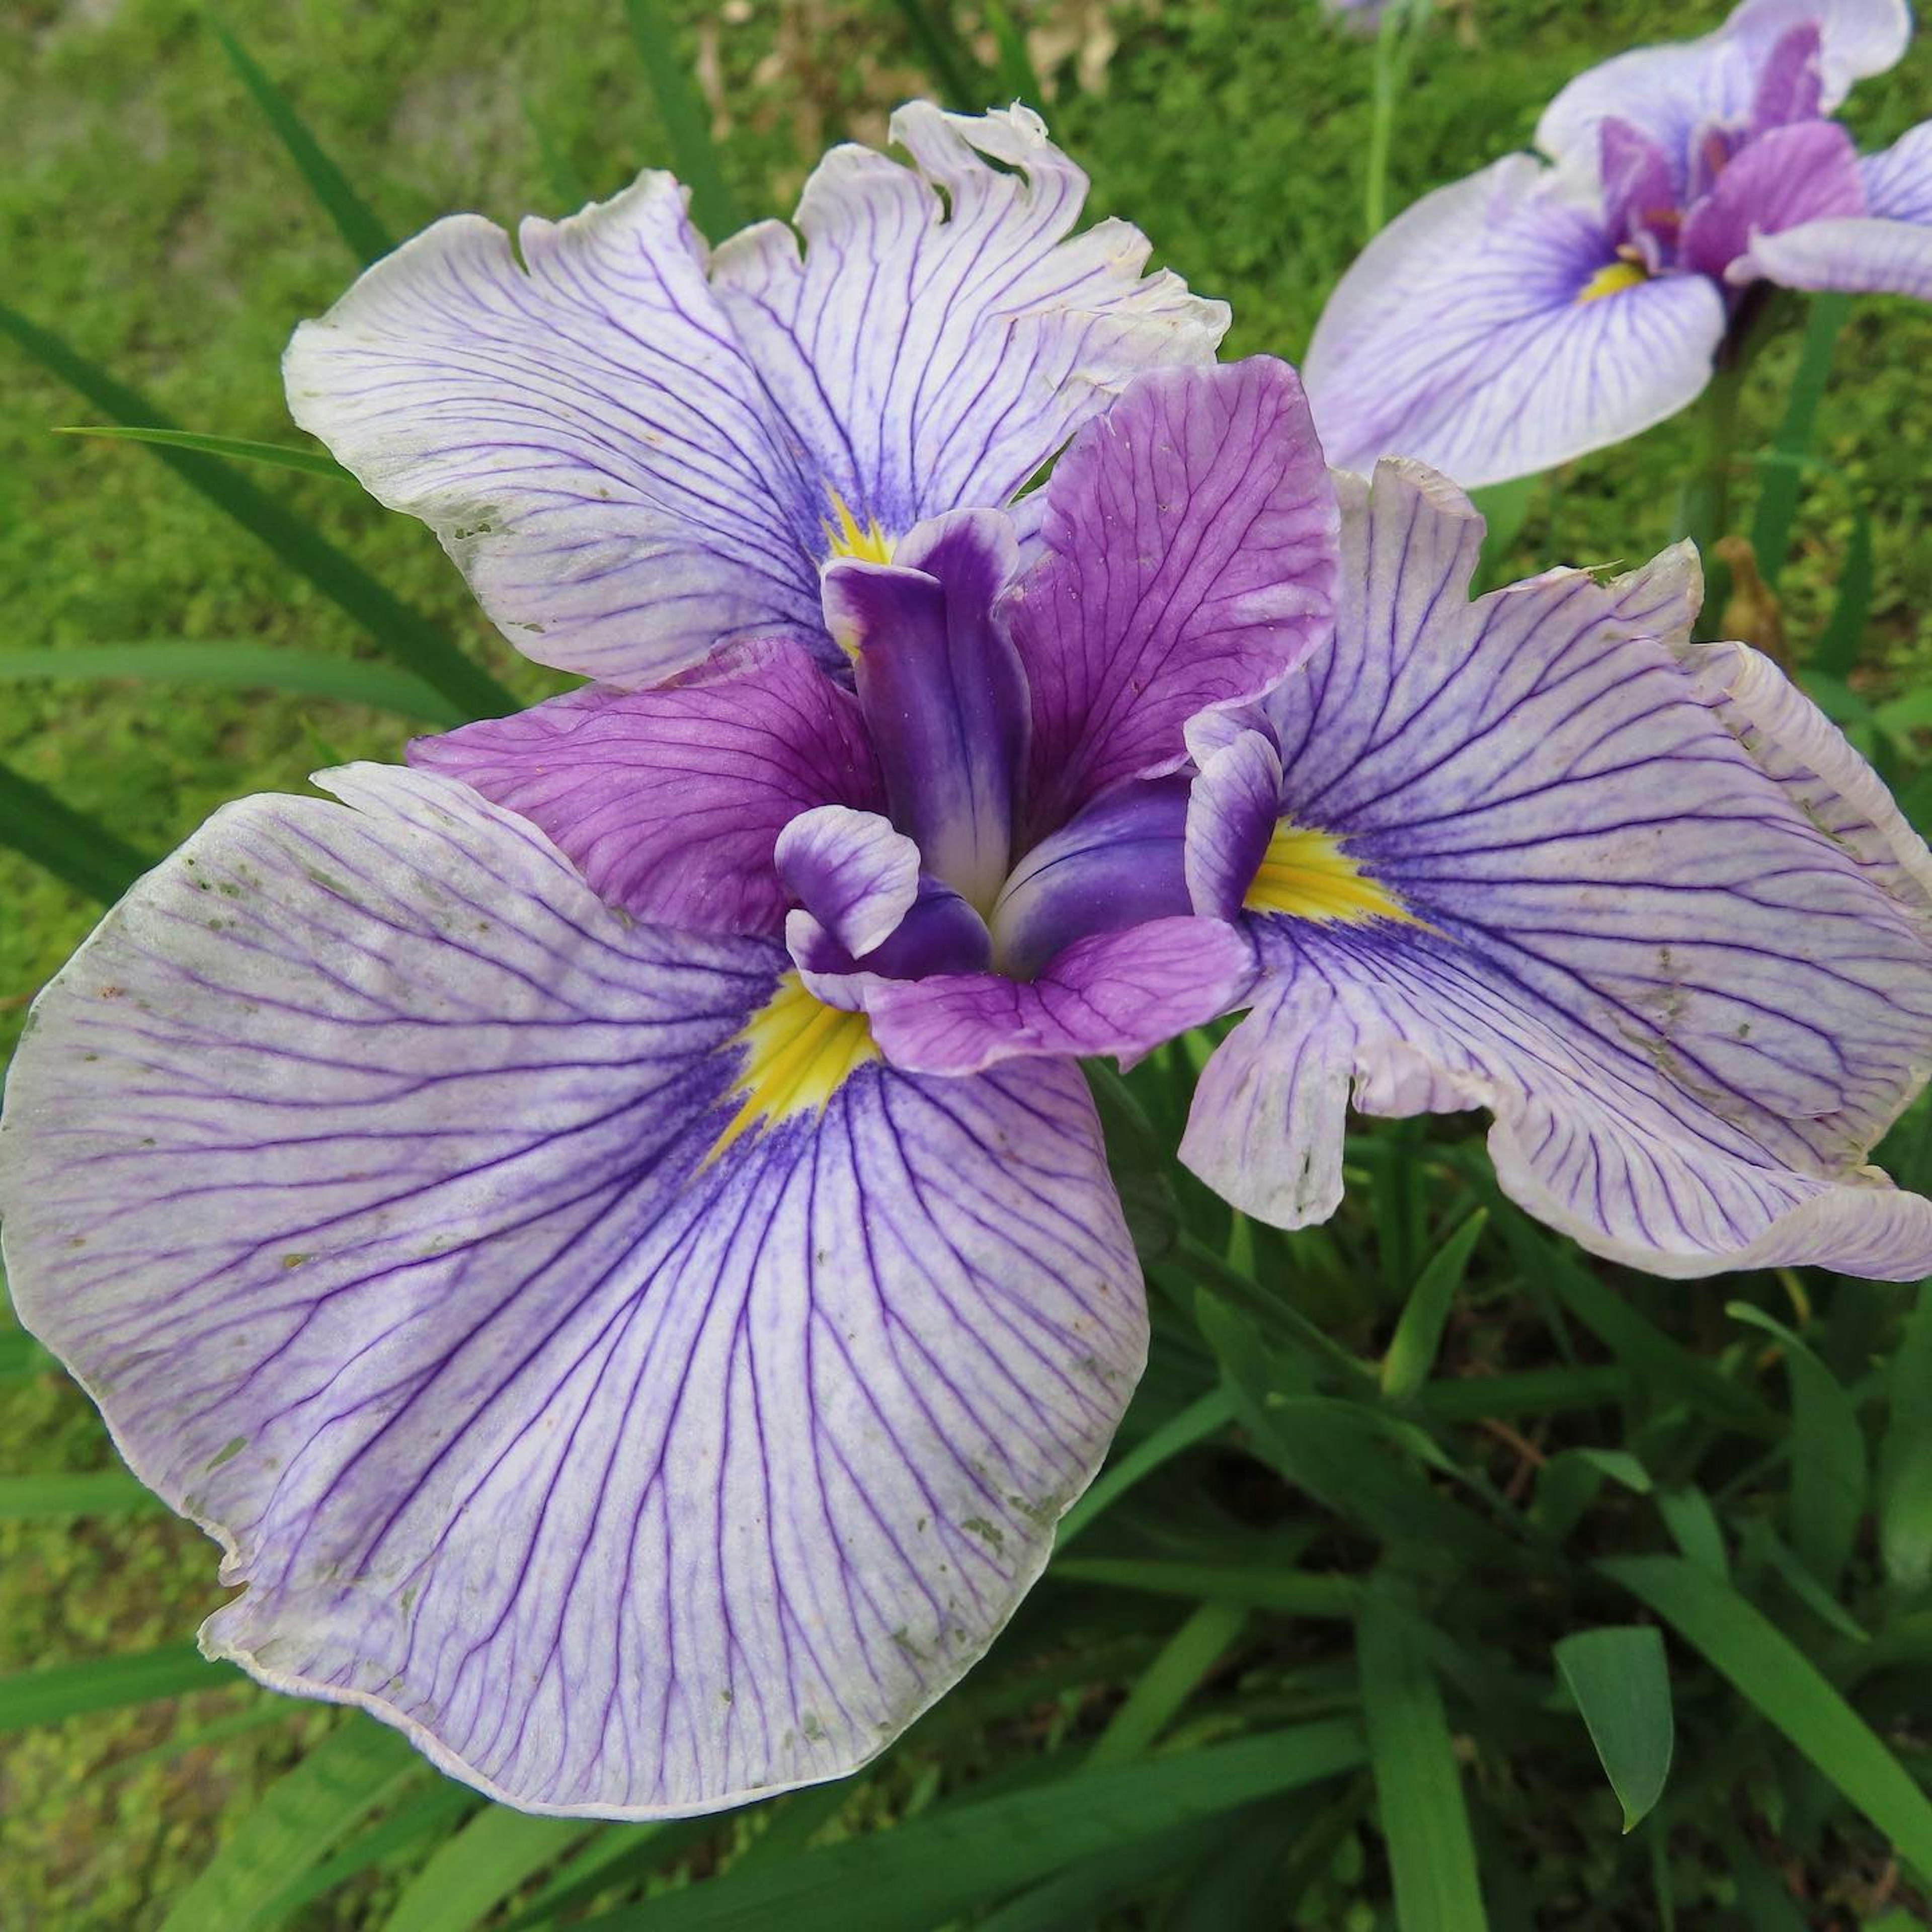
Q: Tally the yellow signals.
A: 4